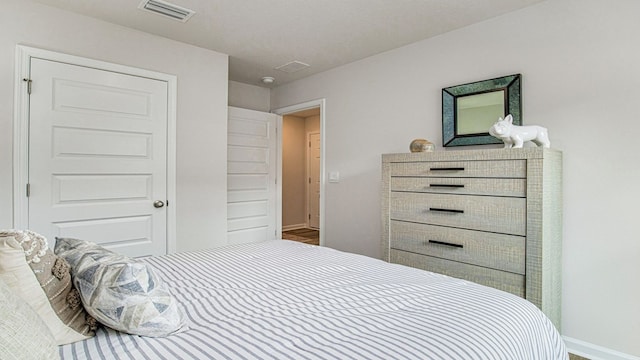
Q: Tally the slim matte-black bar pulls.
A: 4